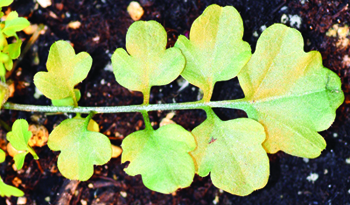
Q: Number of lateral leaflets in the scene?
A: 6